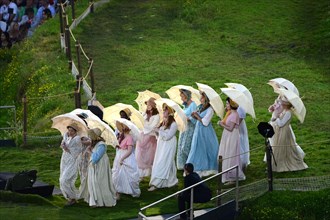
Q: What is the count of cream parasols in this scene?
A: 12